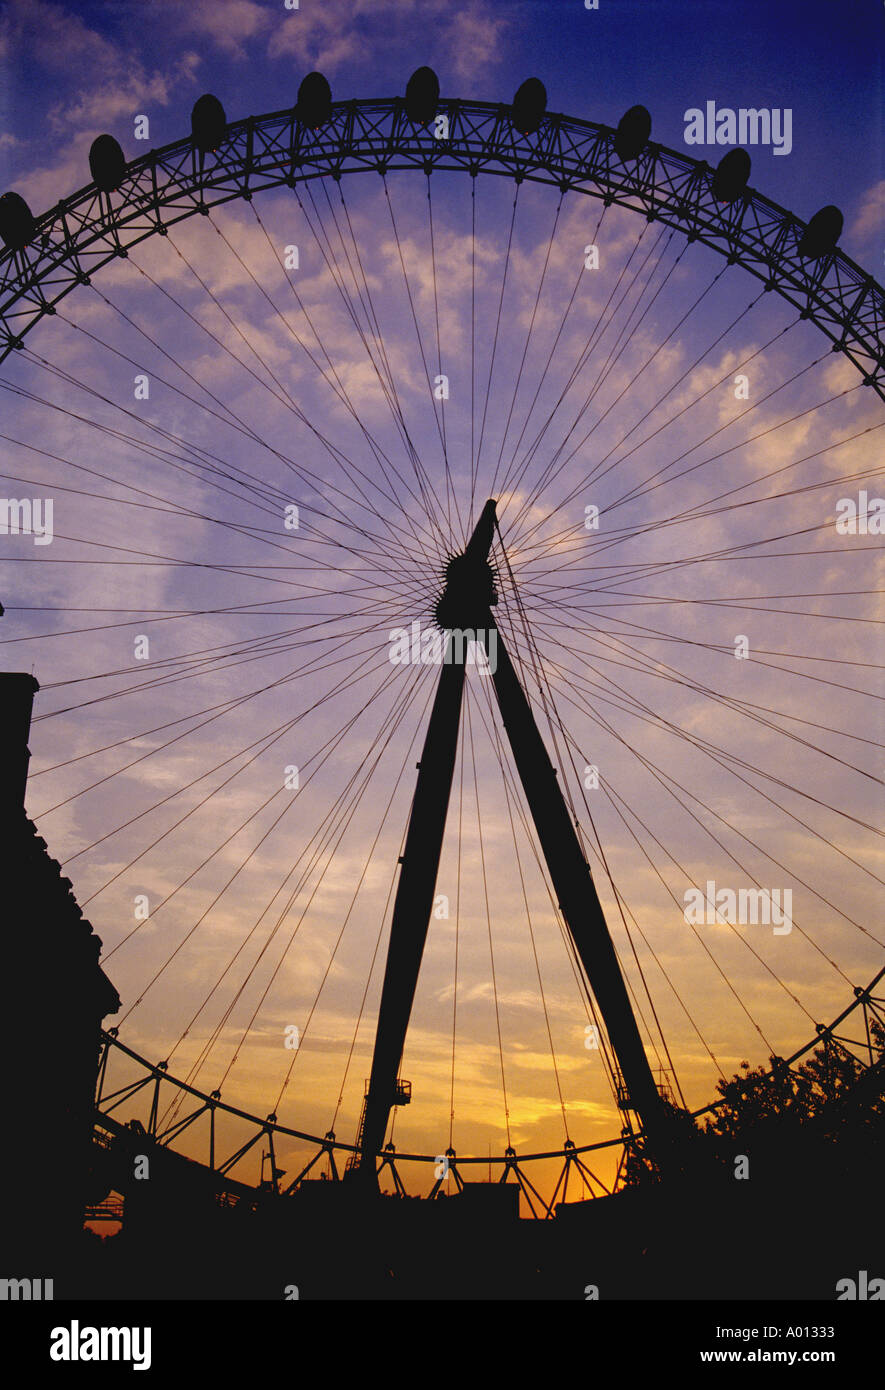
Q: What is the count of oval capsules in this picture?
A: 9